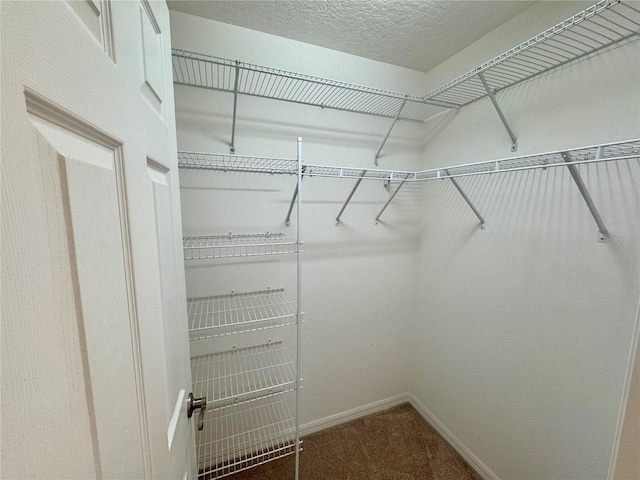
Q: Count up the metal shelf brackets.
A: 8